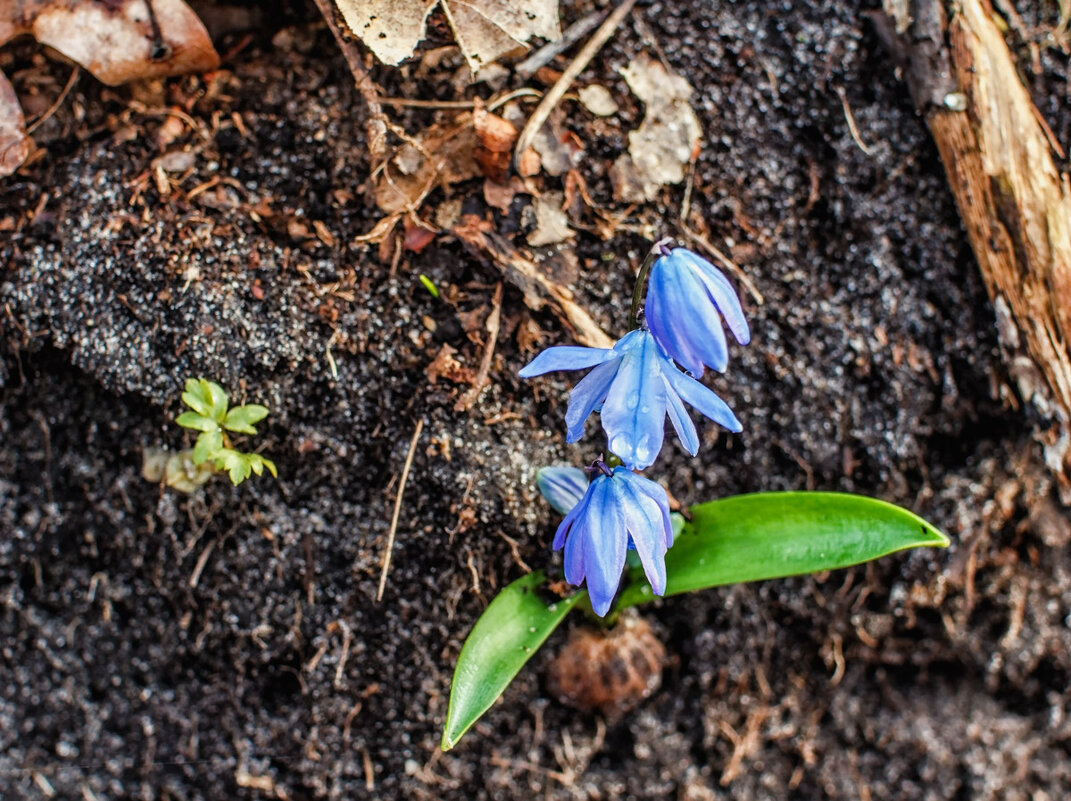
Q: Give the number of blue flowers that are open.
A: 3